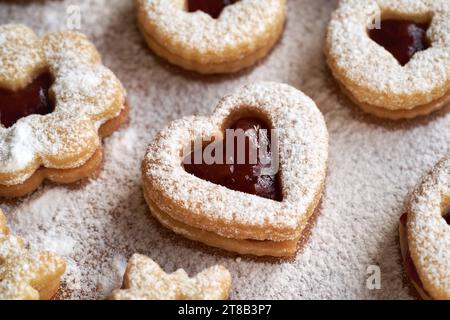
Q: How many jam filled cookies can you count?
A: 5